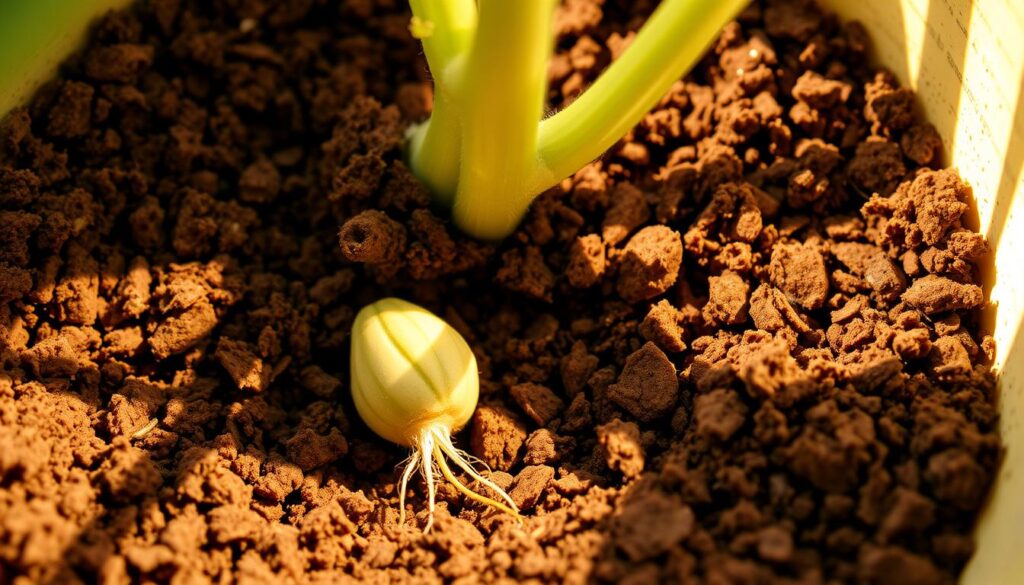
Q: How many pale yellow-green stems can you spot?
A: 3